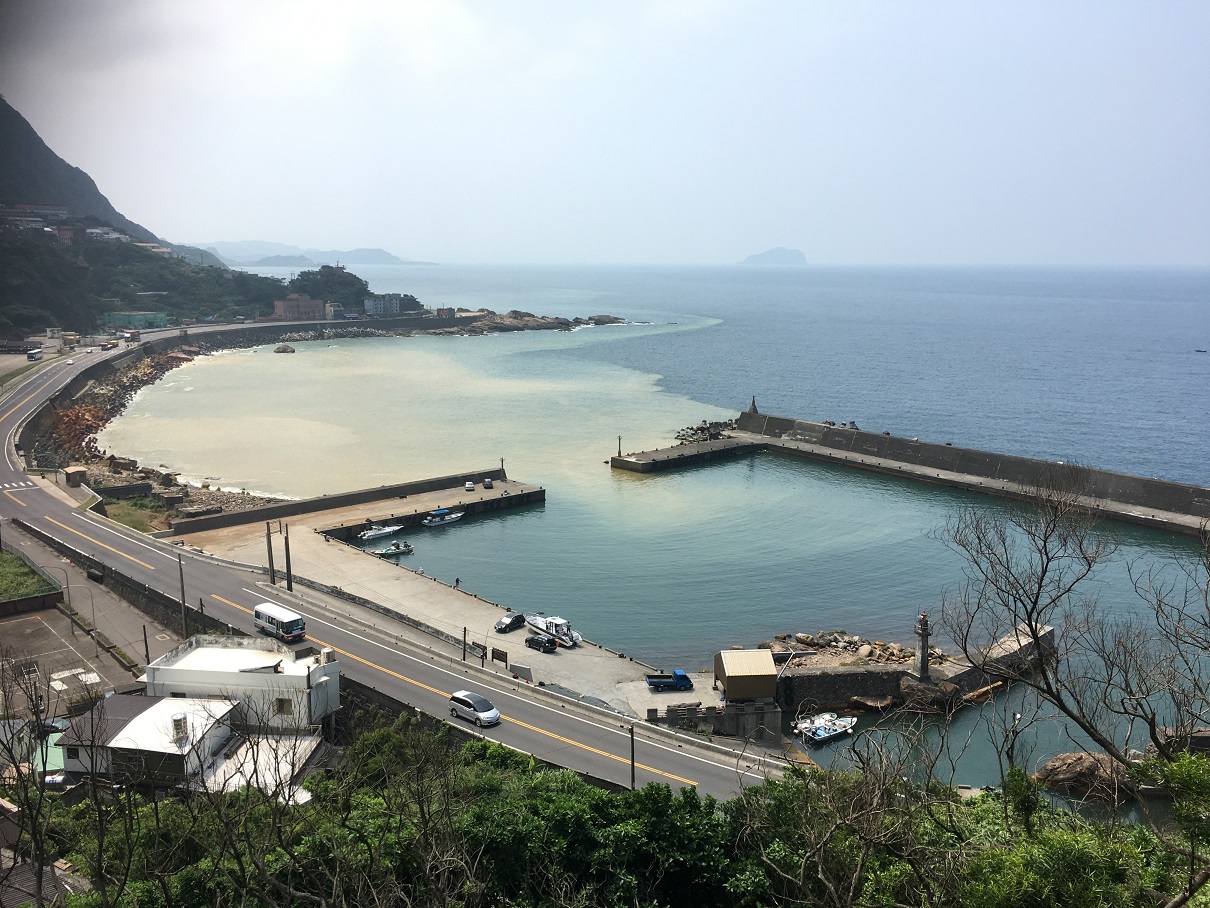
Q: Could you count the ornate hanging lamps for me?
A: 0